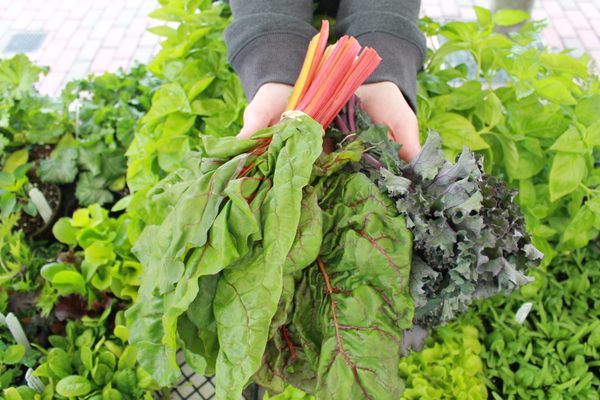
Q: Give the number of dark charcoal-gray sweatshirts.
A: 1